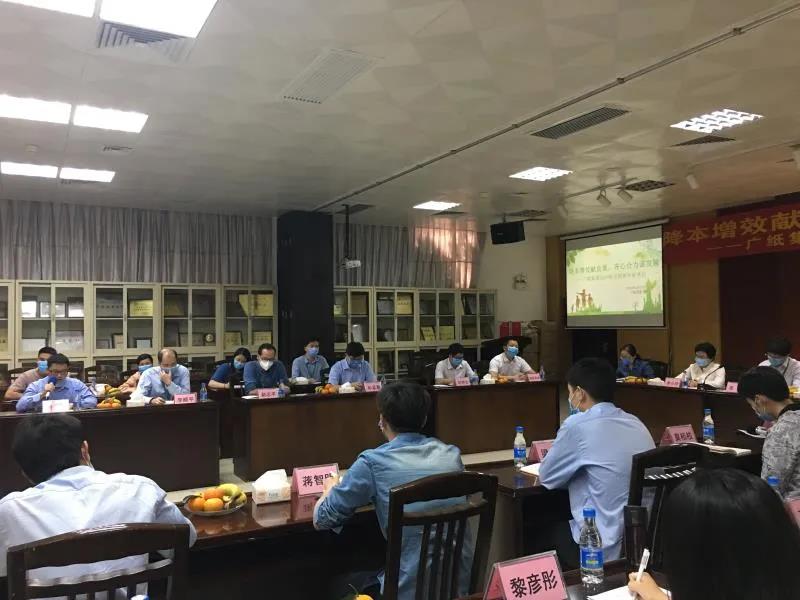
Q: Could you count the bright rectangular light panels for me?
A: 9